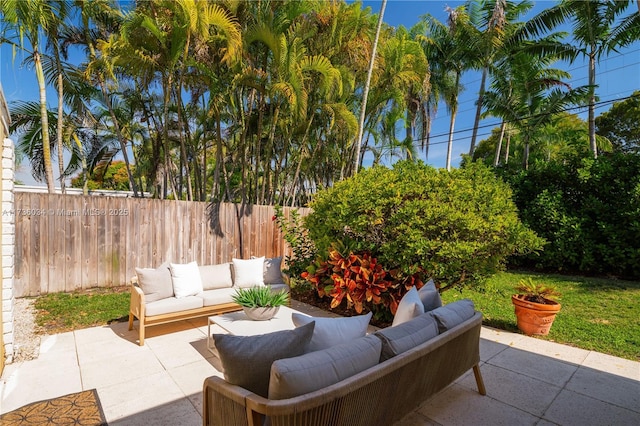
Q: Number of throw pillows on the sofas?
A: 8